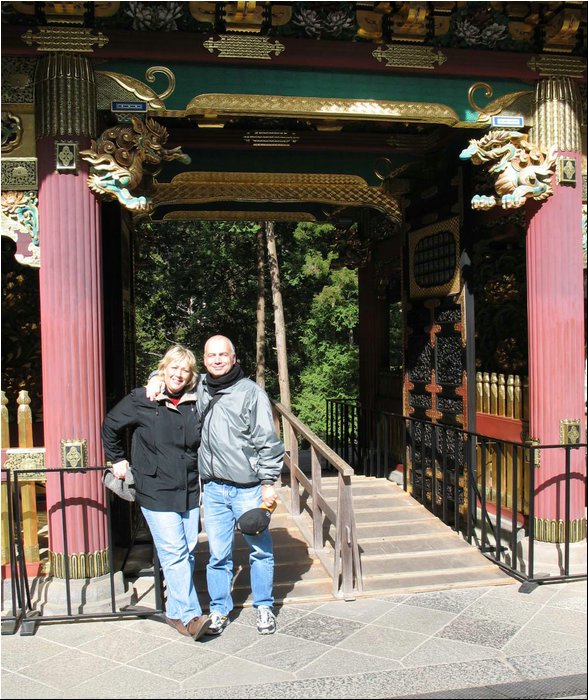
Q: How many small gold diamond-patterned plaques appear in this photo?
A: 4